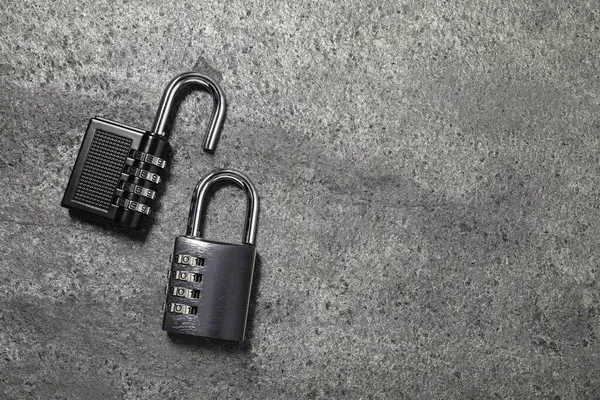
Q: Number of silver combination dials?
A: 8